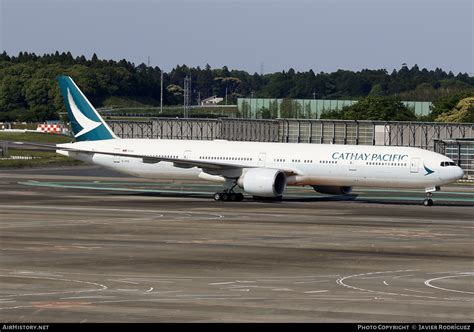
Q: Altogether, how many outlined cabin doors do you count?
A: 5